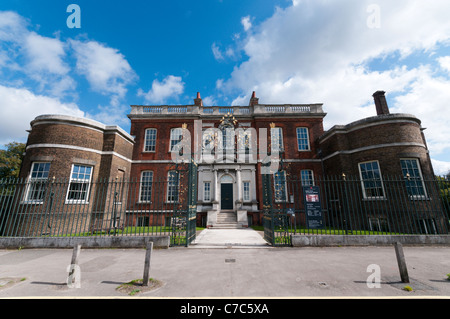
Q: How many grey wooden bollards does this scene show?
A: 3